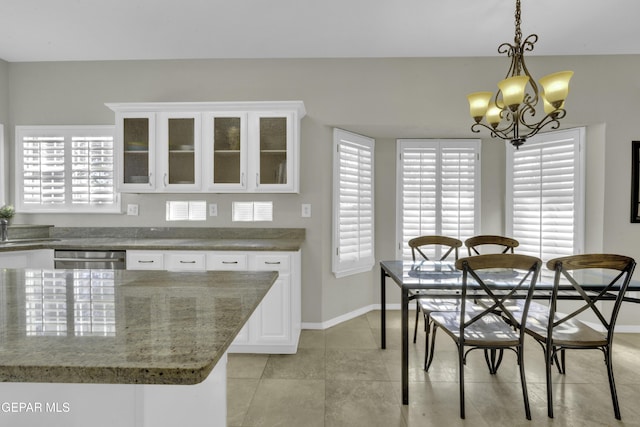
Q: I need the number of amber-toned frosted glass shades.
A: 5